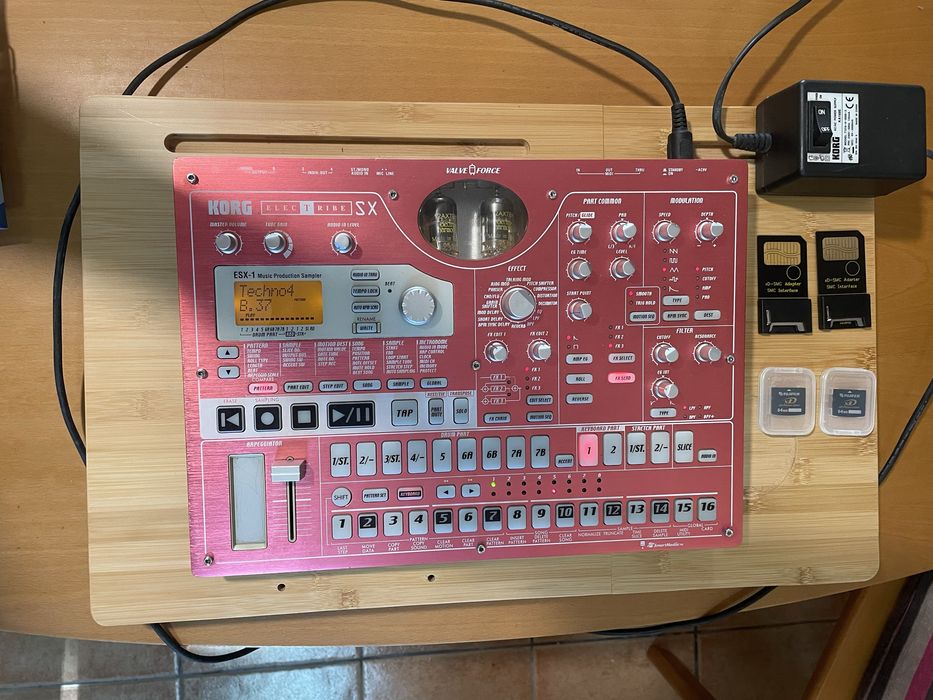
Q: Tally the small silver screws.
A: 10